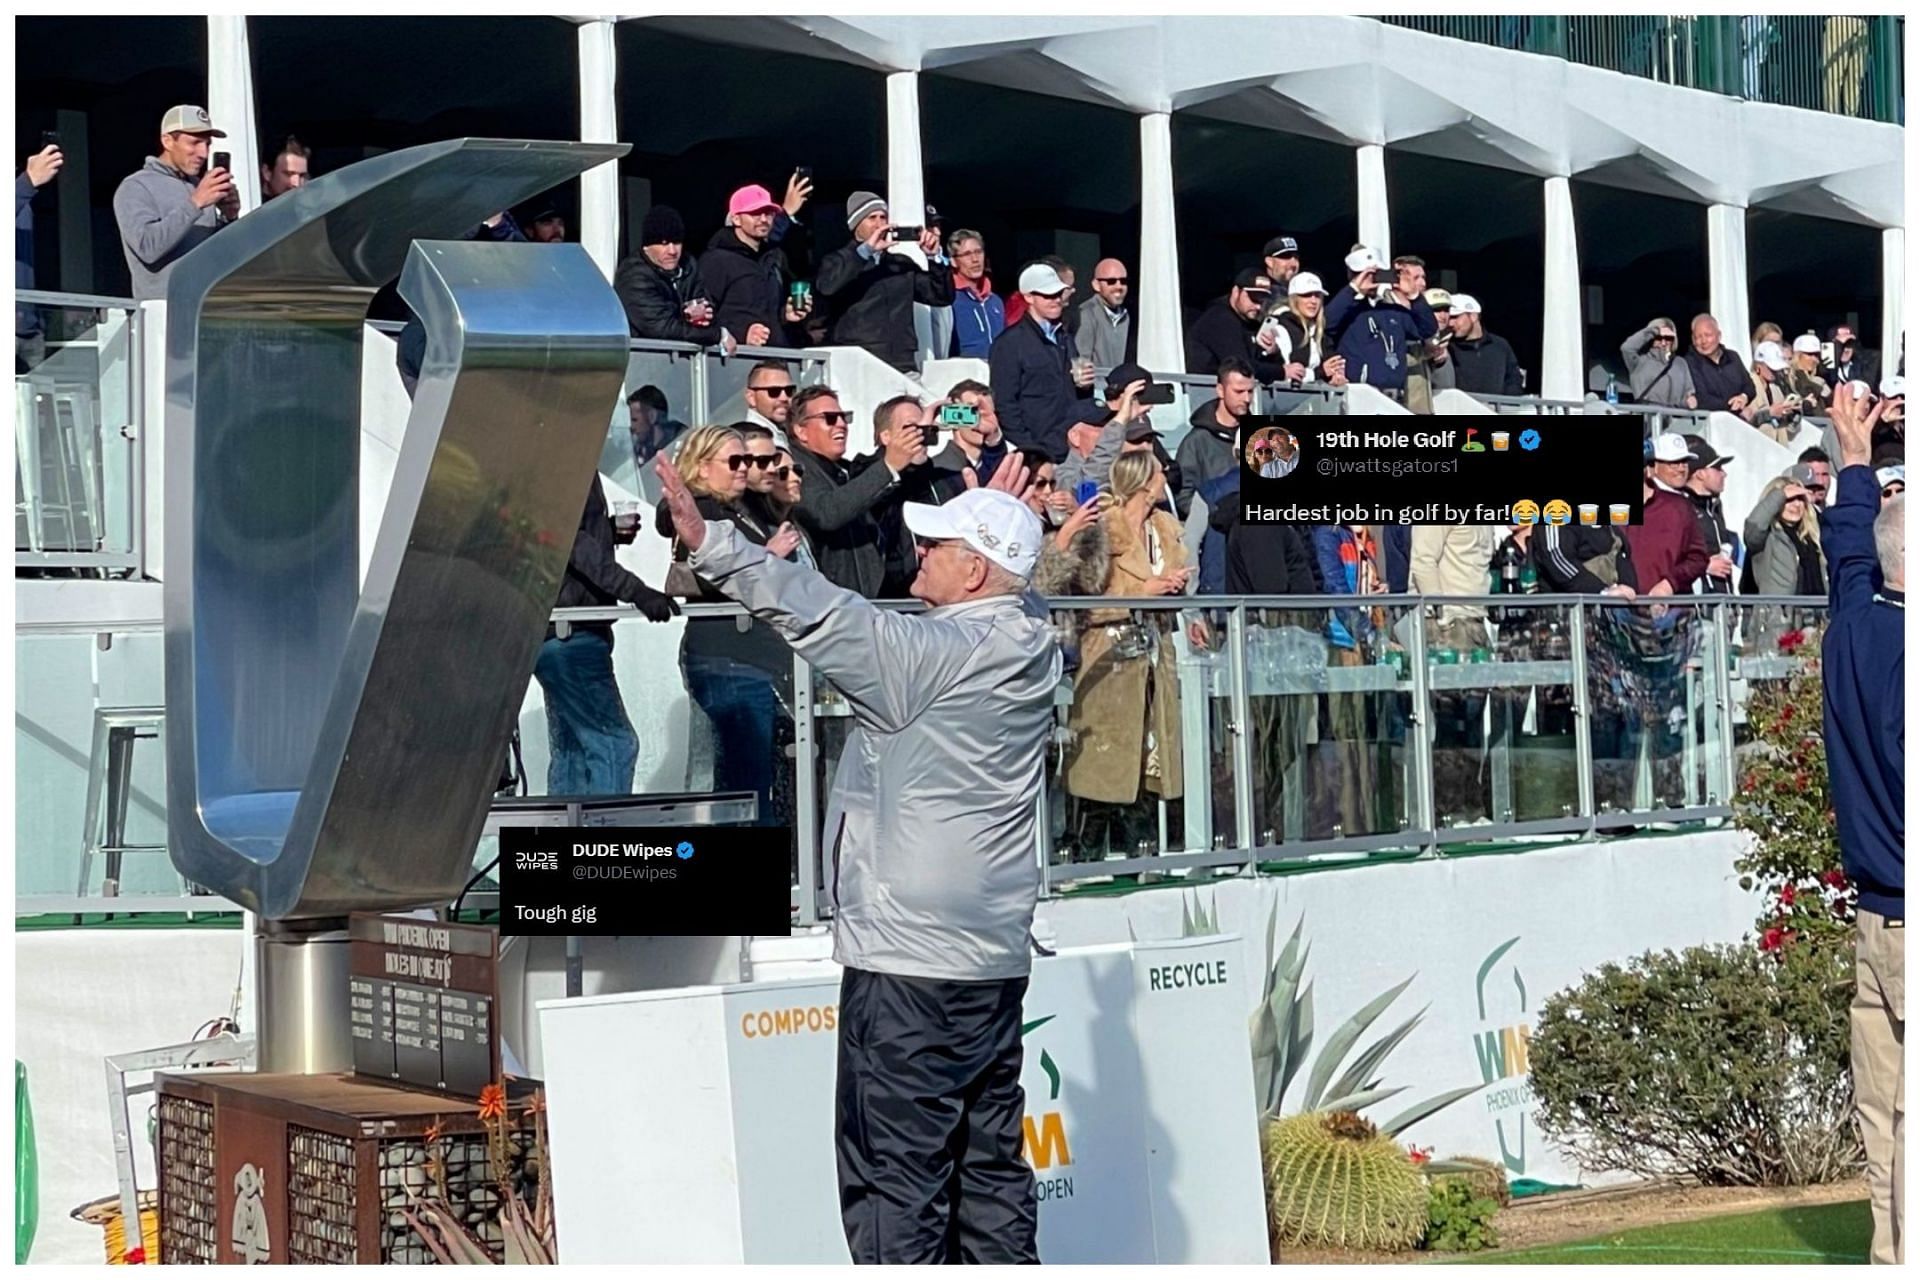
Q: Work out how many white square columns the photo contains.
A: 8